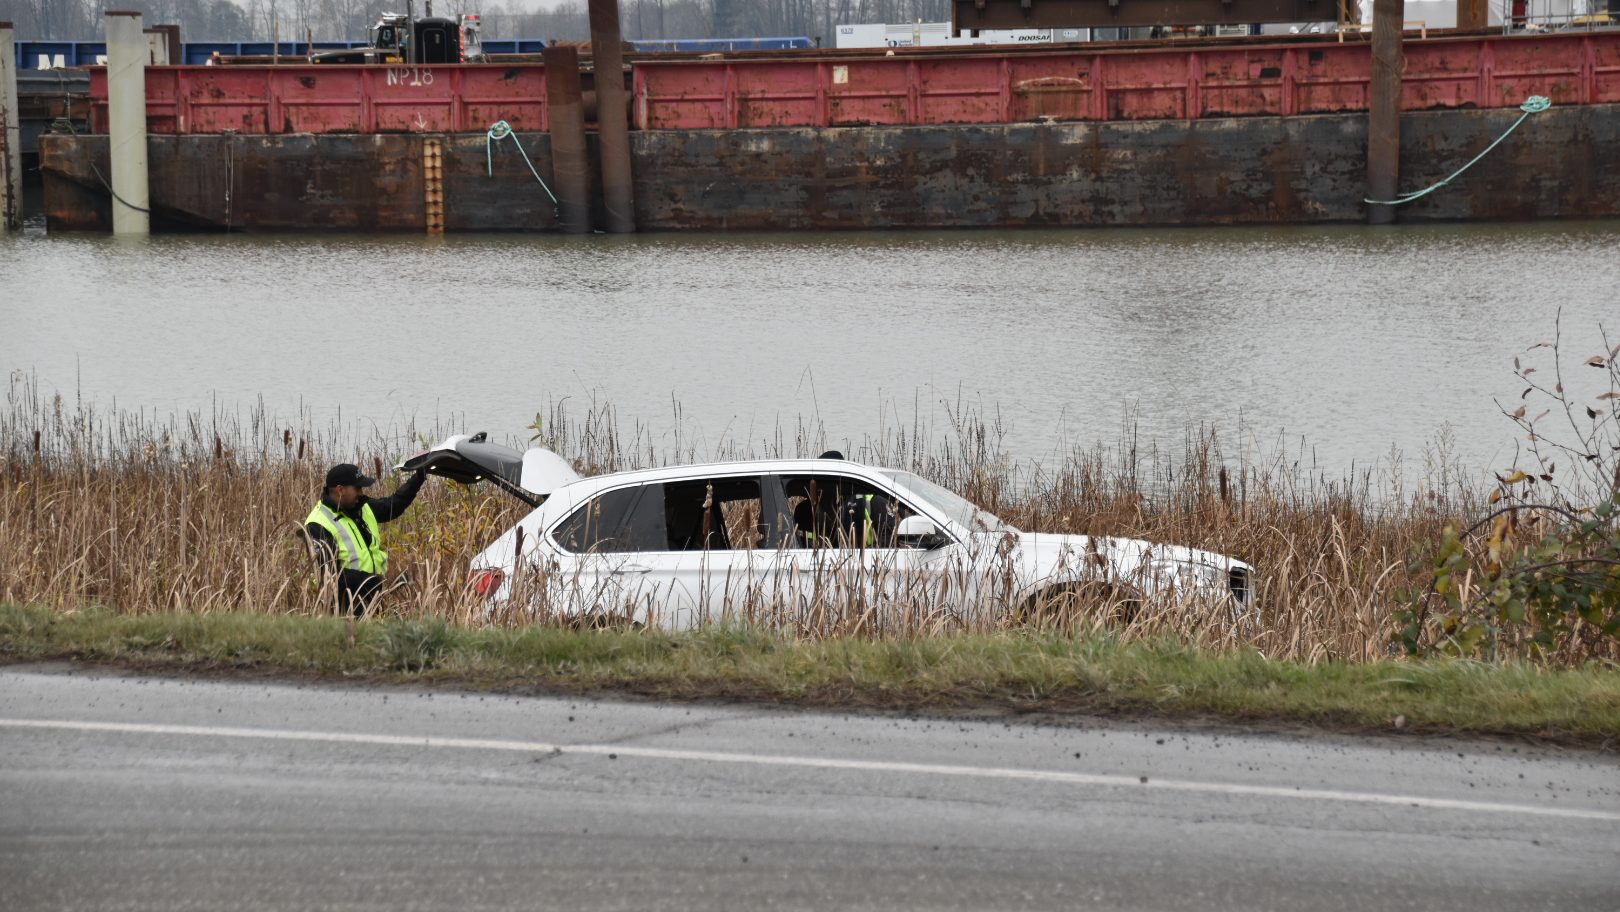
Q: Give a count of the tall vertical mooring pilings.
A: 5